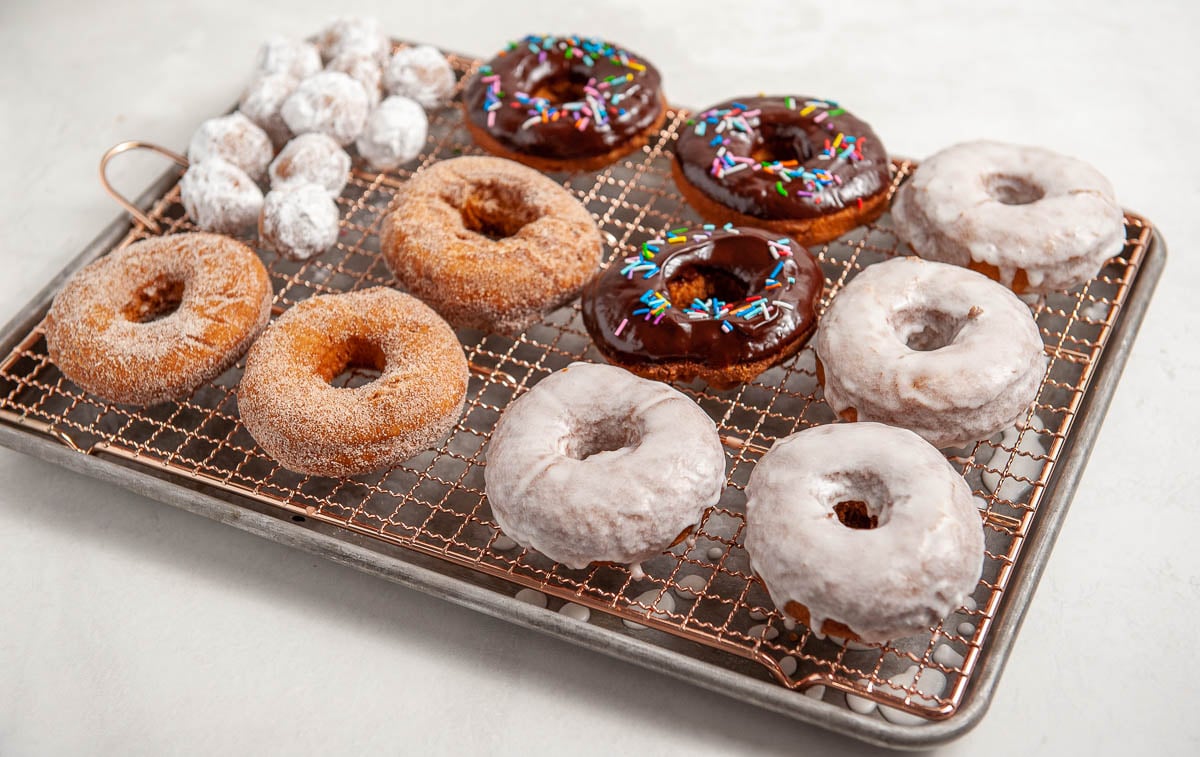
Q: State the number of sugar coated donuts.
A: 3